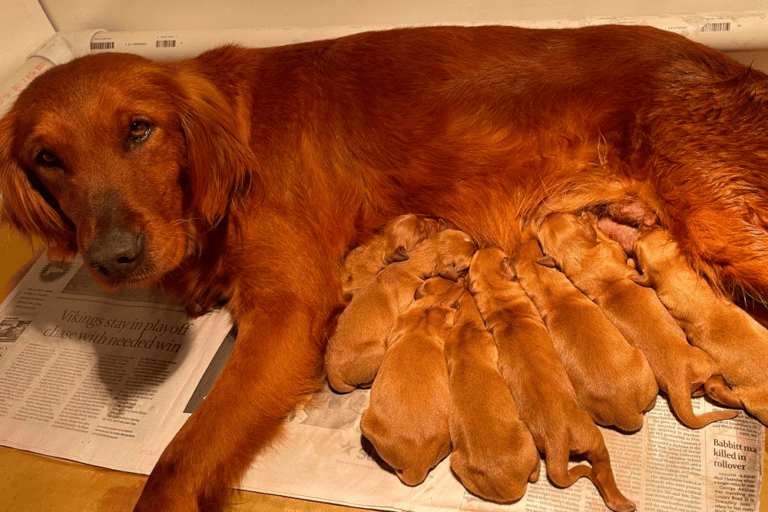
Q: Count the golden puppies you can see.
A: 8